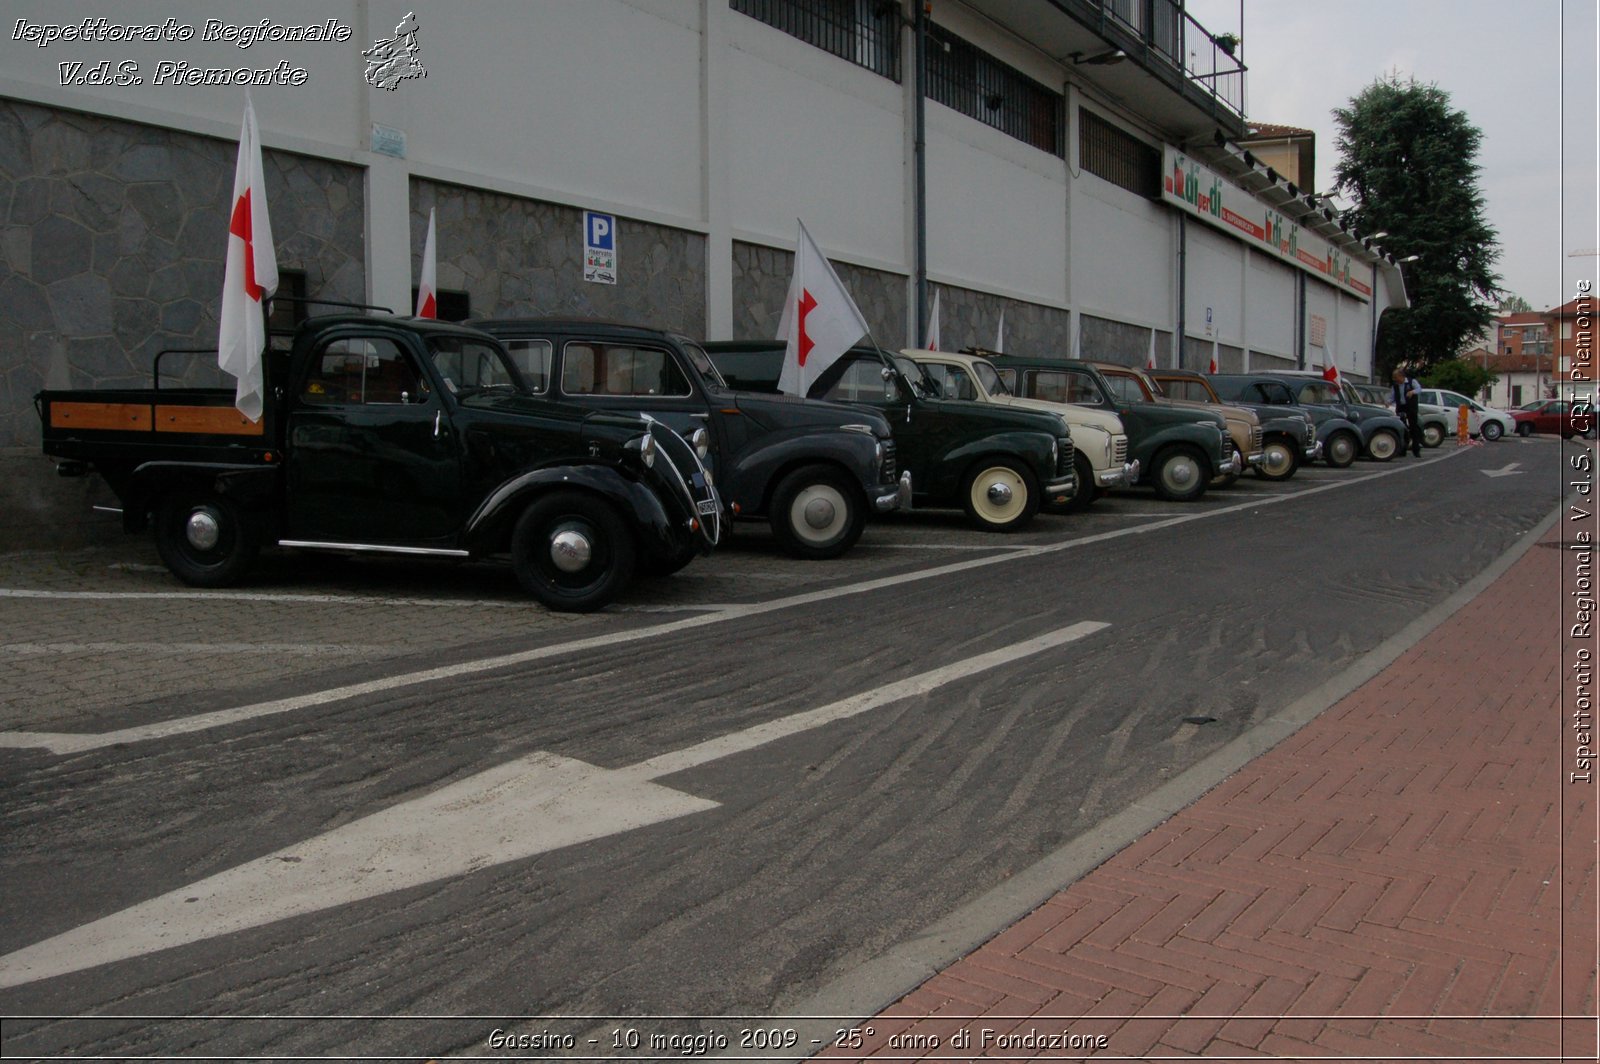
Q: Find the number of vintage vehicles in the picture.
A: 11